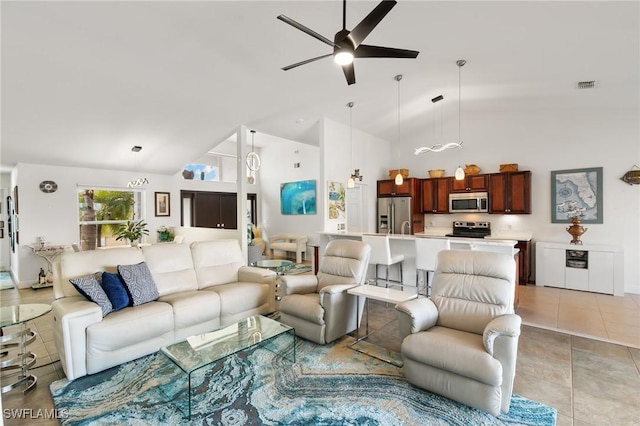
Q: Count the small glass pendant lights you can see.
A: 3